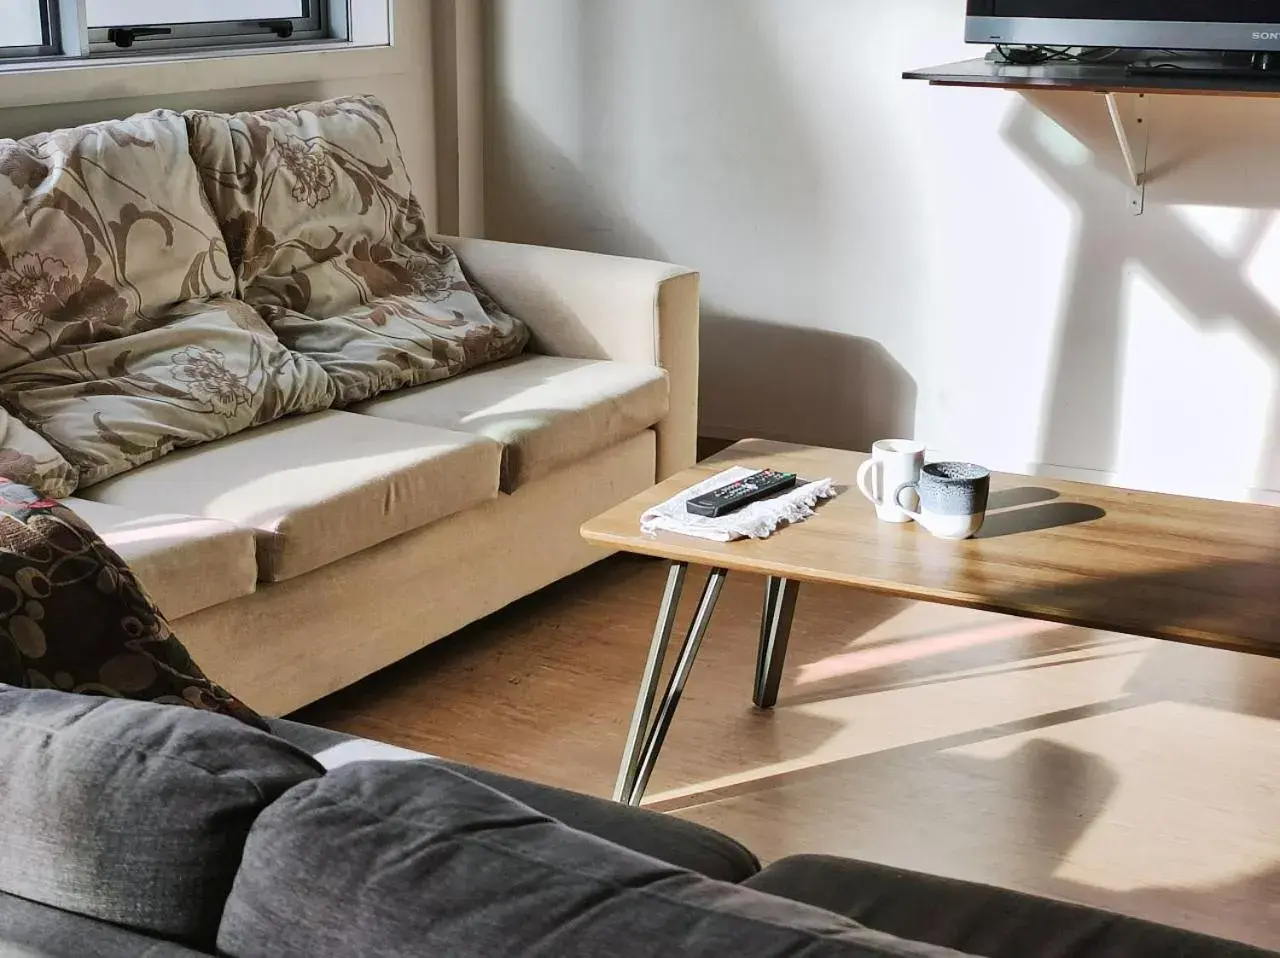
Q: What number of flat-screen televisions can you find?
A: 1